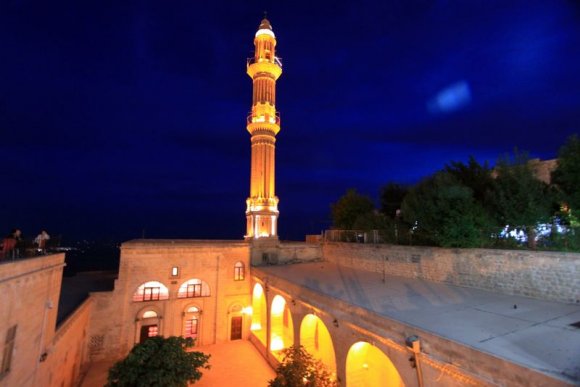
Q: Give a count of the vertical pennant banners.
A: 0